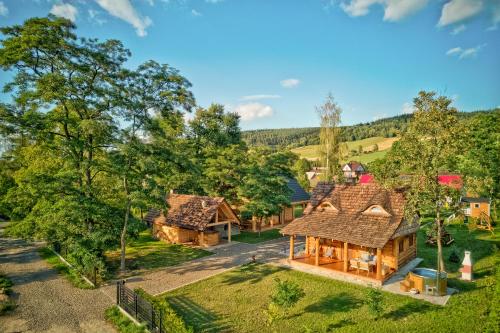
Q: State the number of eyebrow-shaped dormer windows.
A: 2